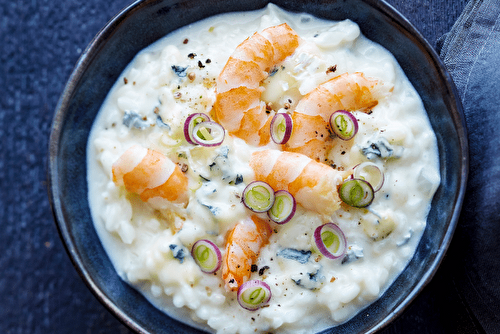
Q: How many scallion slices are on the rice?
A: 11